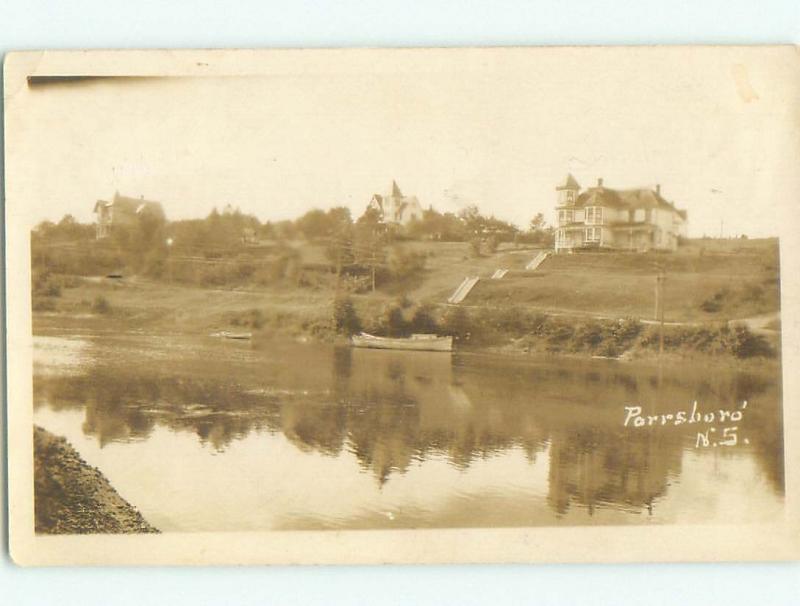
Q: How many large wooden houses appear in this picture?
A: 3